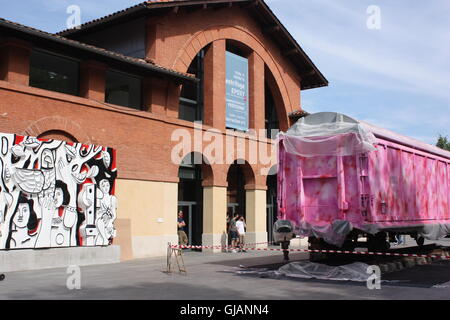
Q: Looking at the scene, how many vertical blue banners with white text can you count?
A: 1